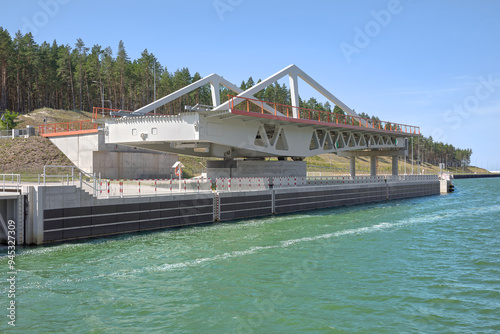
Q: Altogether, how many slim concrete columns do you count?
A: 3